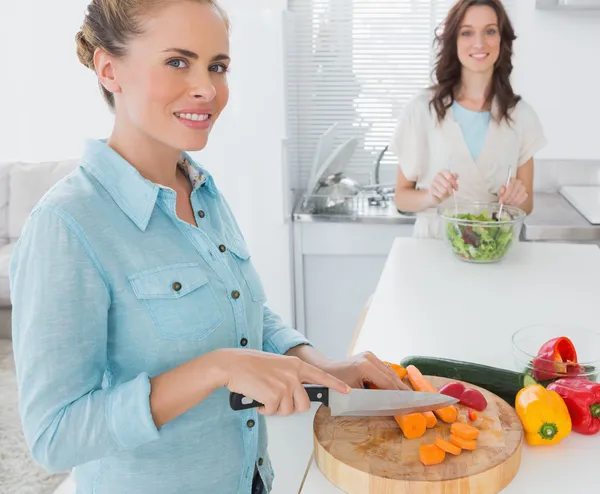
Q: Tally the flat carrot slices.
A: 4